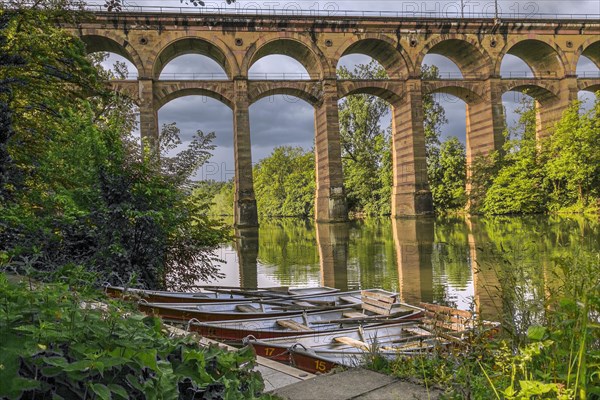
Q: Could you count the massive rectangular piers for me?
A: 6